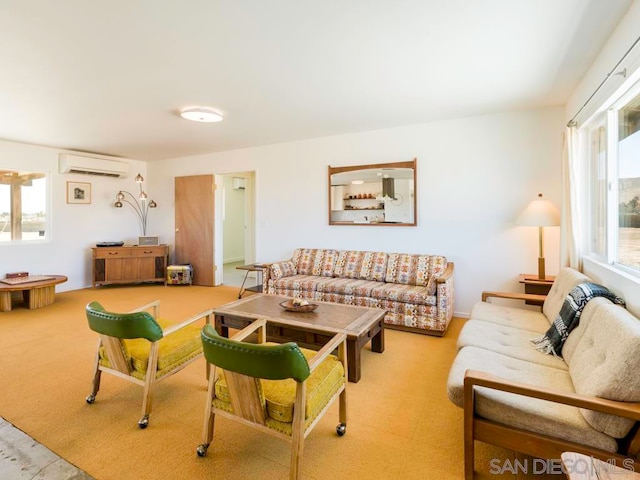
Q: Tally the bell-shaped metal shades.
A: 5